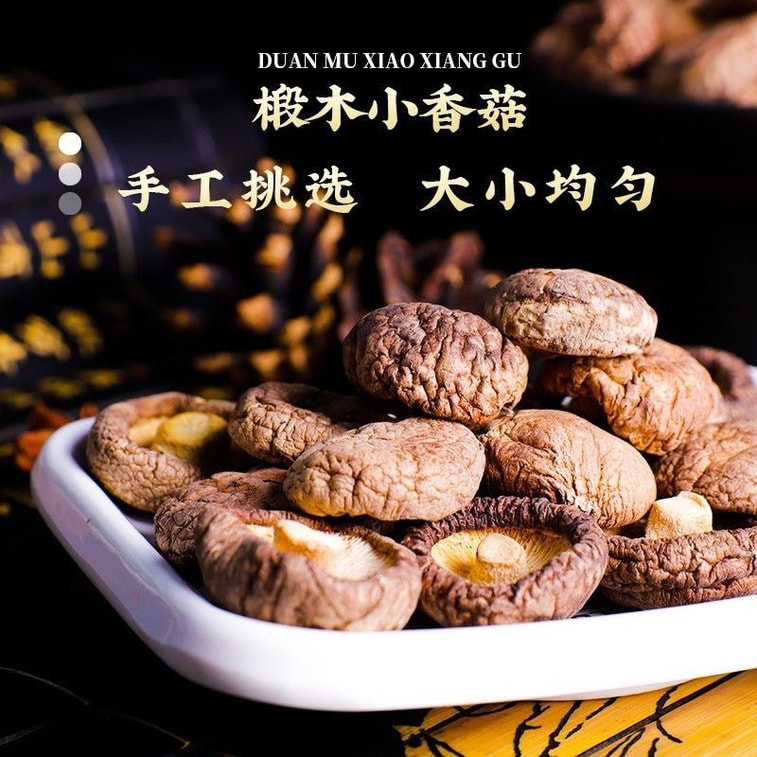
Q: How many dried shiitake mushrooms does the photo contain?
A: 13